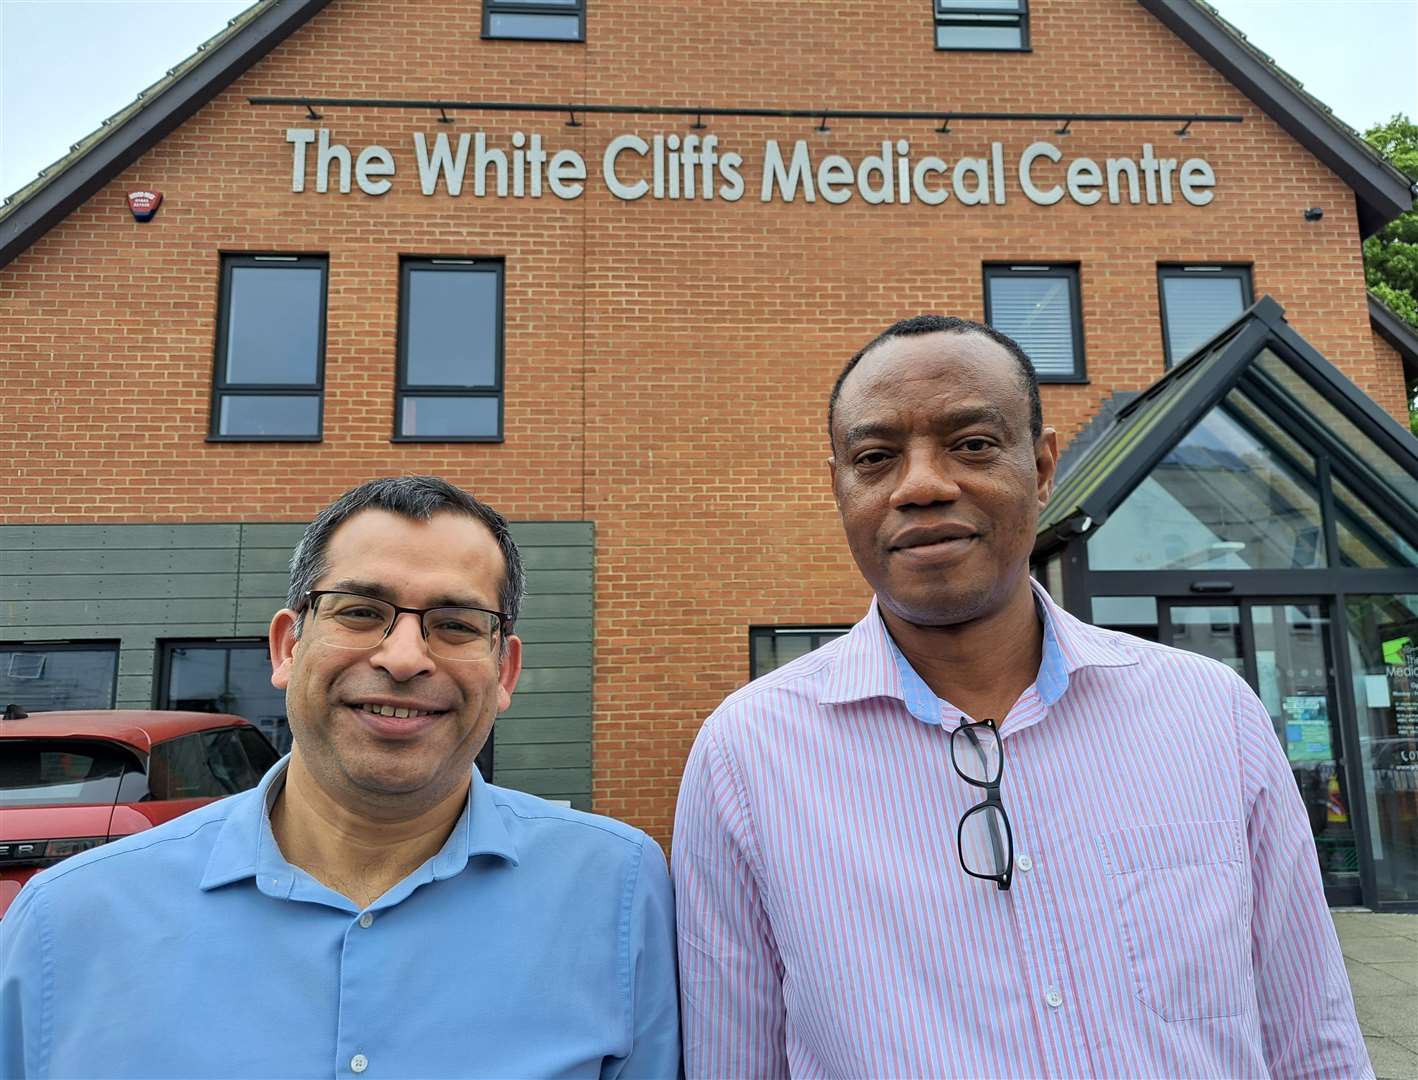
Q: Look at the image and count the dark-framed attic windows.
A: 2